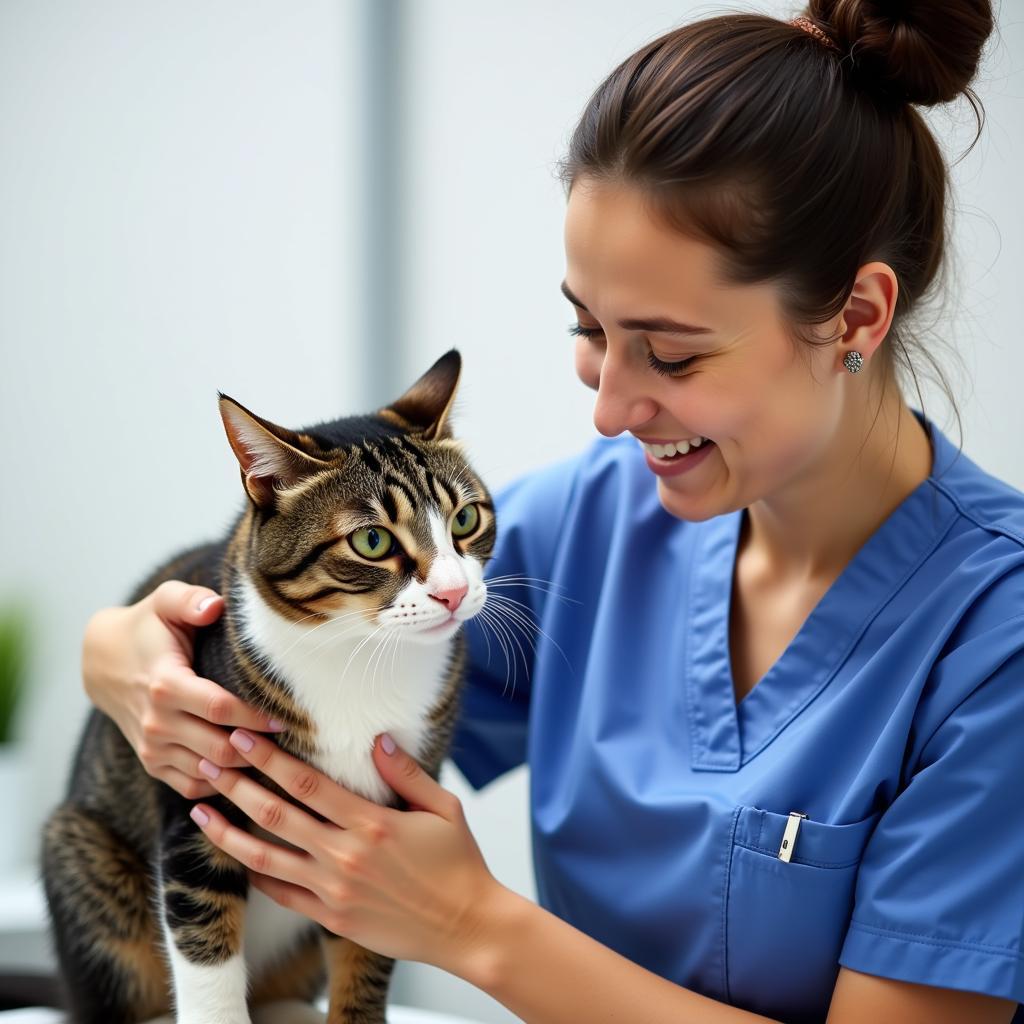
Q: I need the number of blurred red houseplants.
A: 0